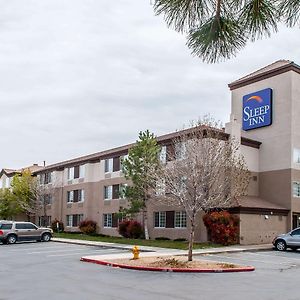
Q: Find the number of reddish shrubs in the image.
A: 4